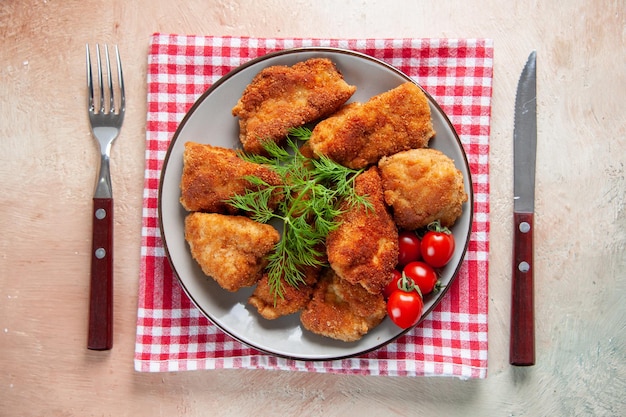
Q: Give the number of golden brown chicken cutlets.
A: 8